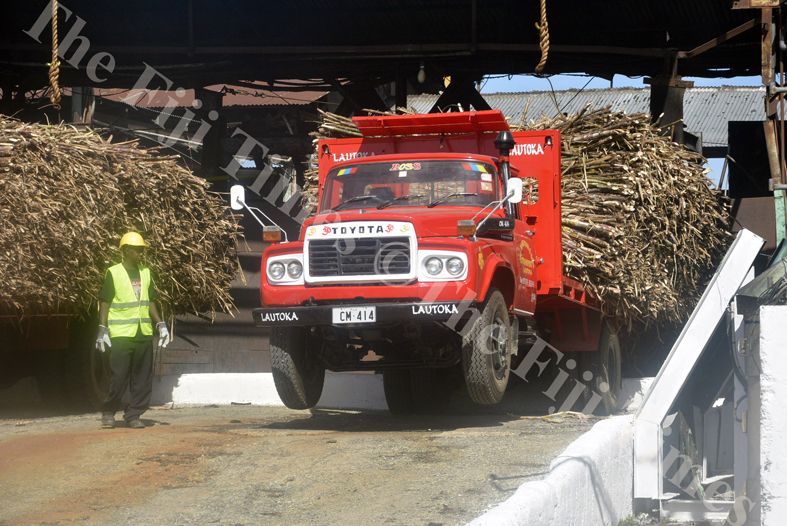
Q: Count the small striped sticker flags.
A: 2